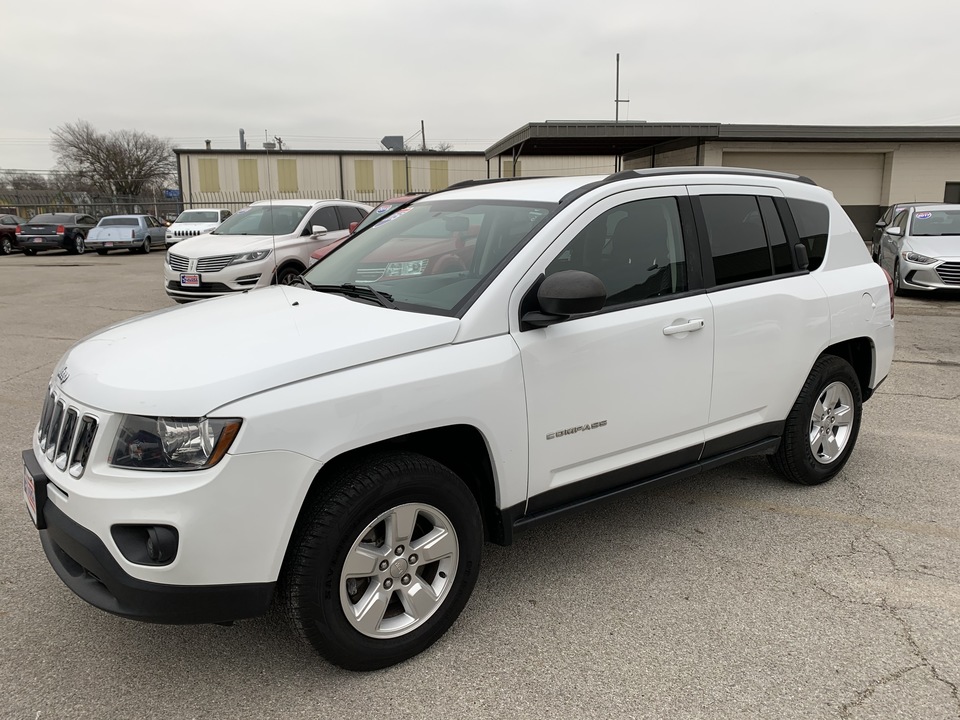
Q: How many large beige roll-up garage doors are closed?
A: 1